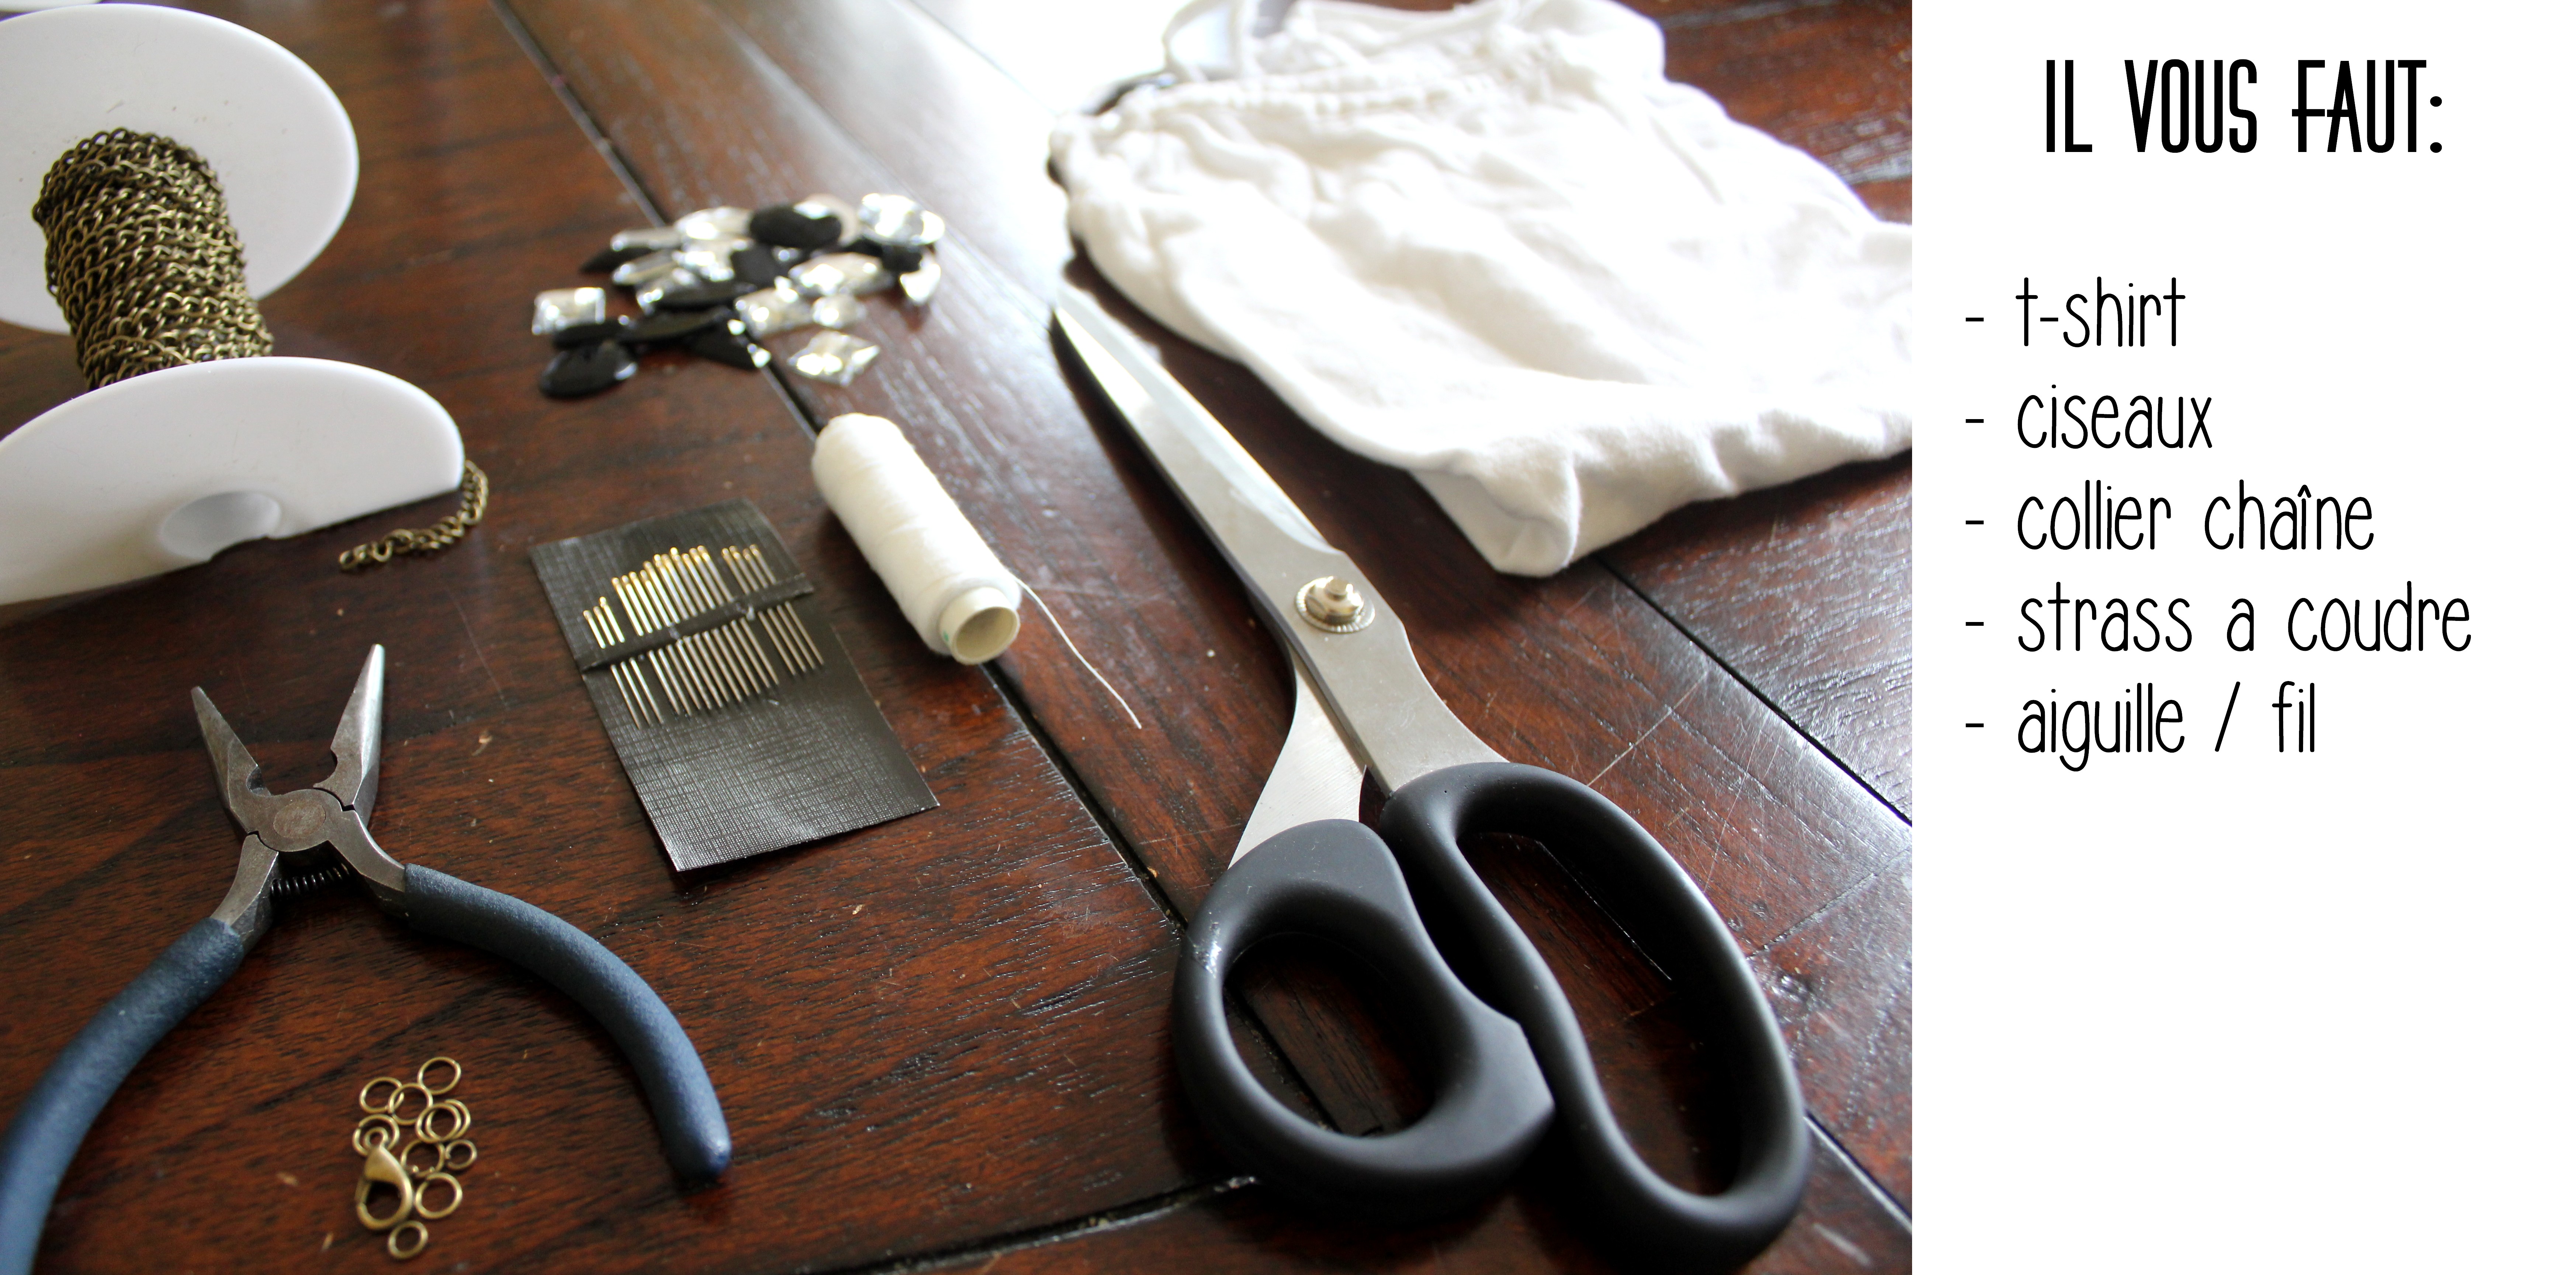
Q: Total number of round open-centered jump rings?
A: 10